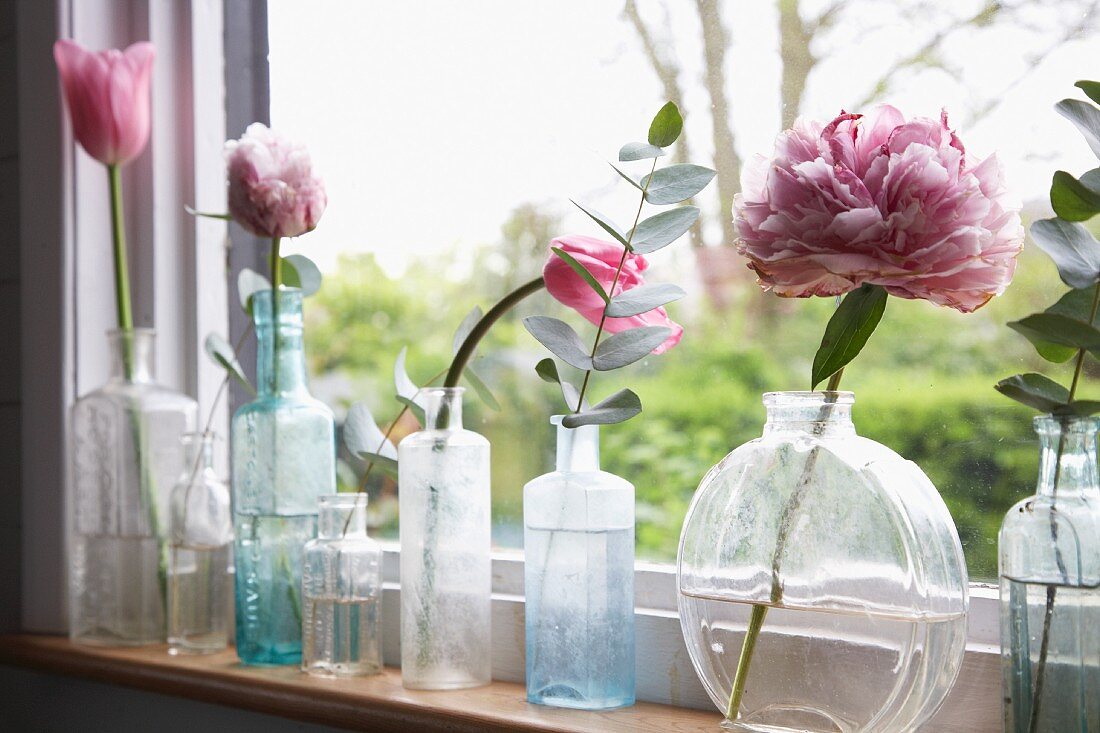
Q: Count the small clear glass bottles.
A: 2